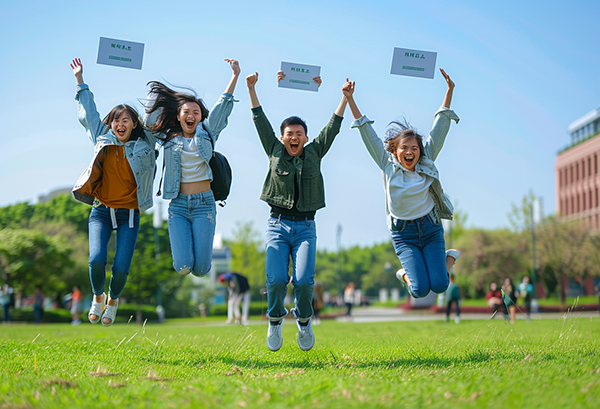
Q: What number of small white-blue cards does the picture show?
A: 3